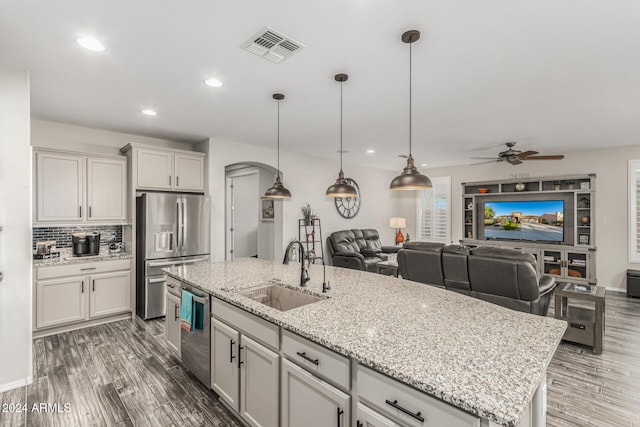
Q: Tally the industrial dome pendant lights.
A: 3